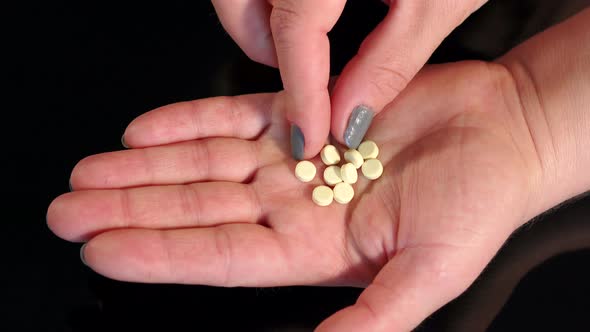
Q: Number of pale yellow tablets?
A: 9